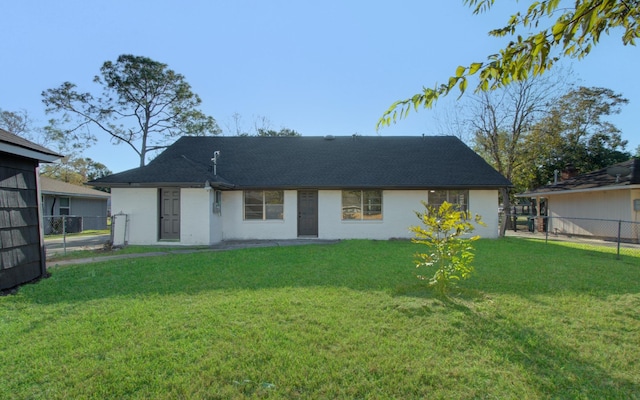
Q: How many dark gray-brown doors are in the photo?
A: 2